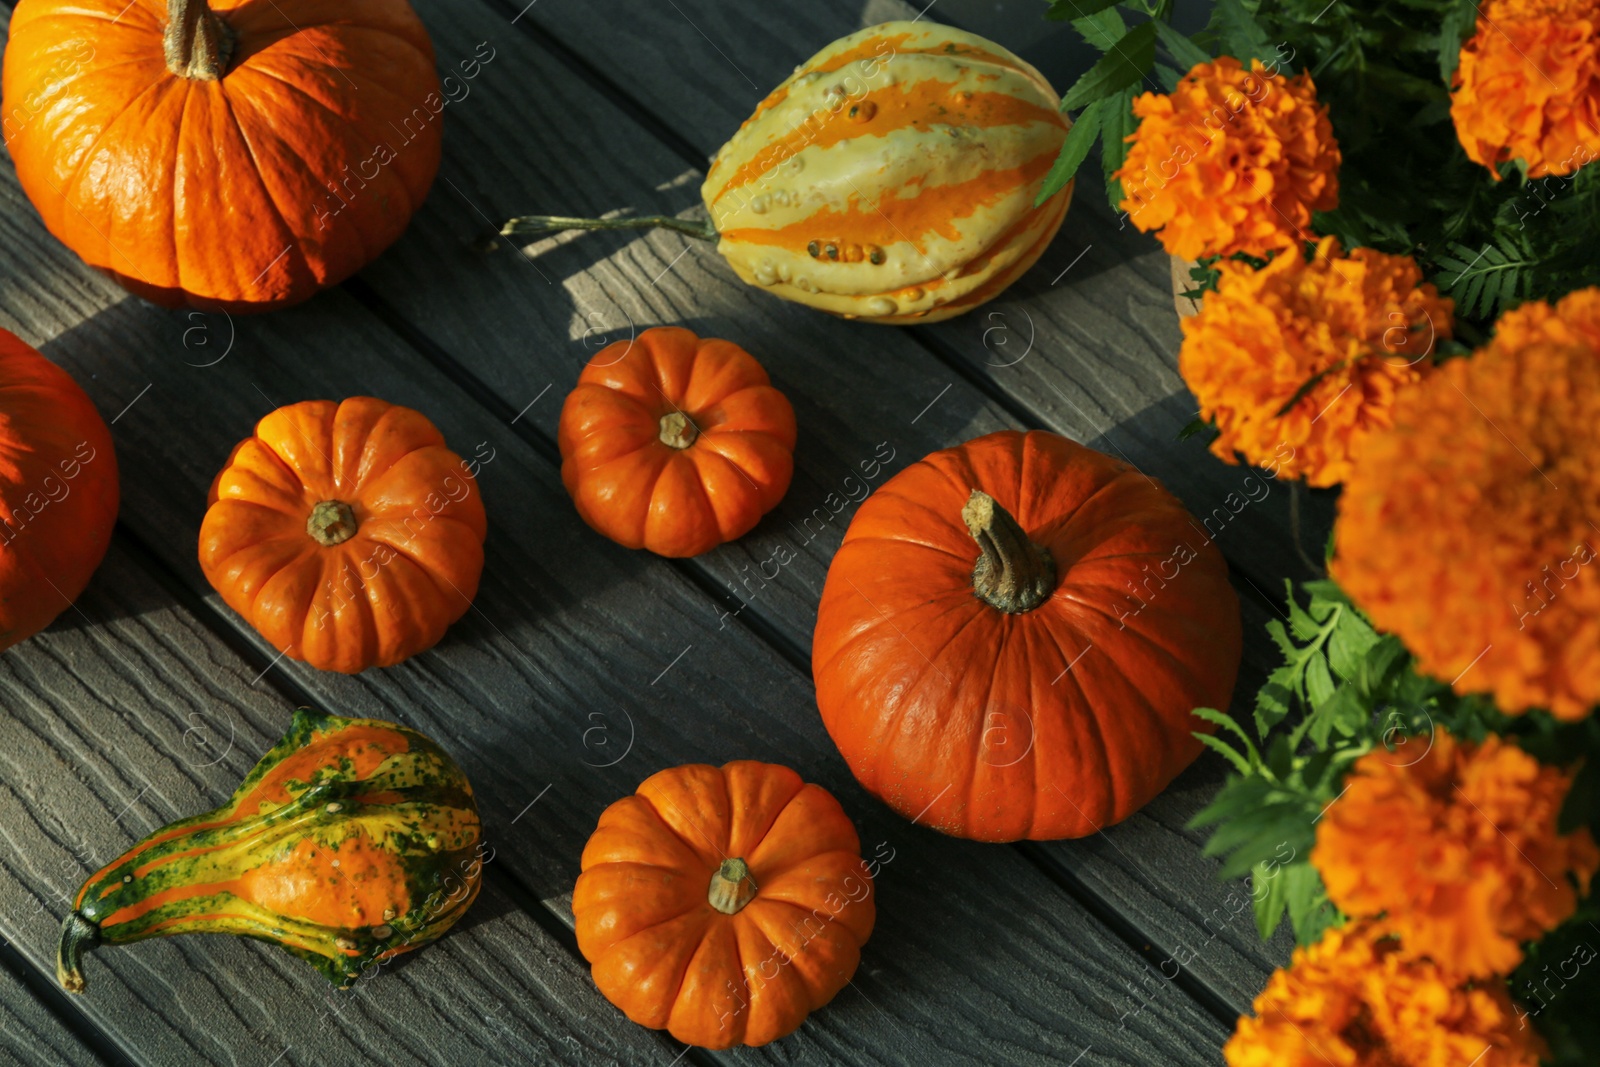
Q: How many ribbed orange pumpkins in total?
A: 6